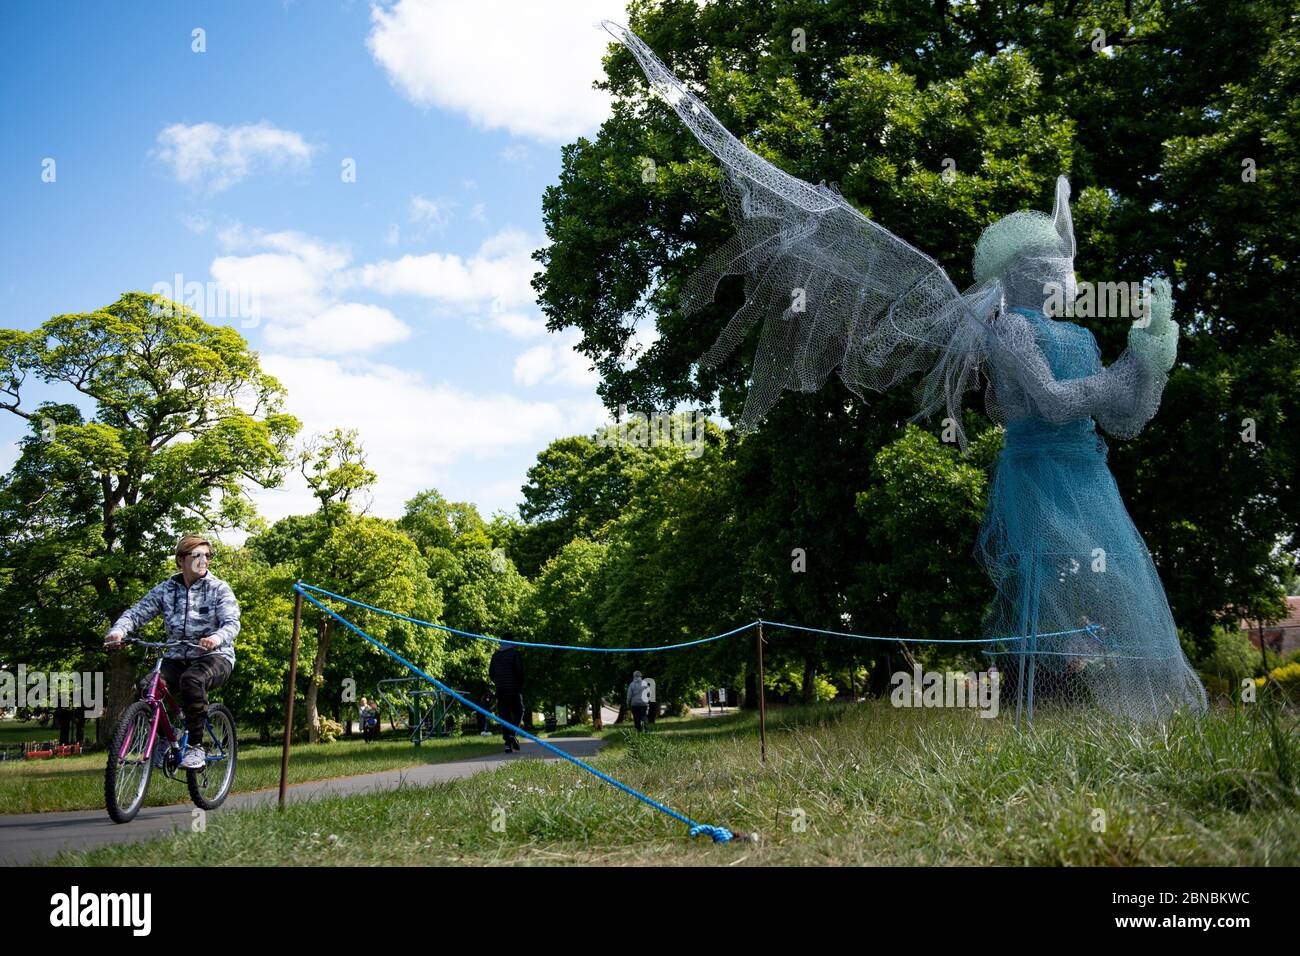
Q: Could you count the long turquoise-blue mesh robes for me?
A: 1